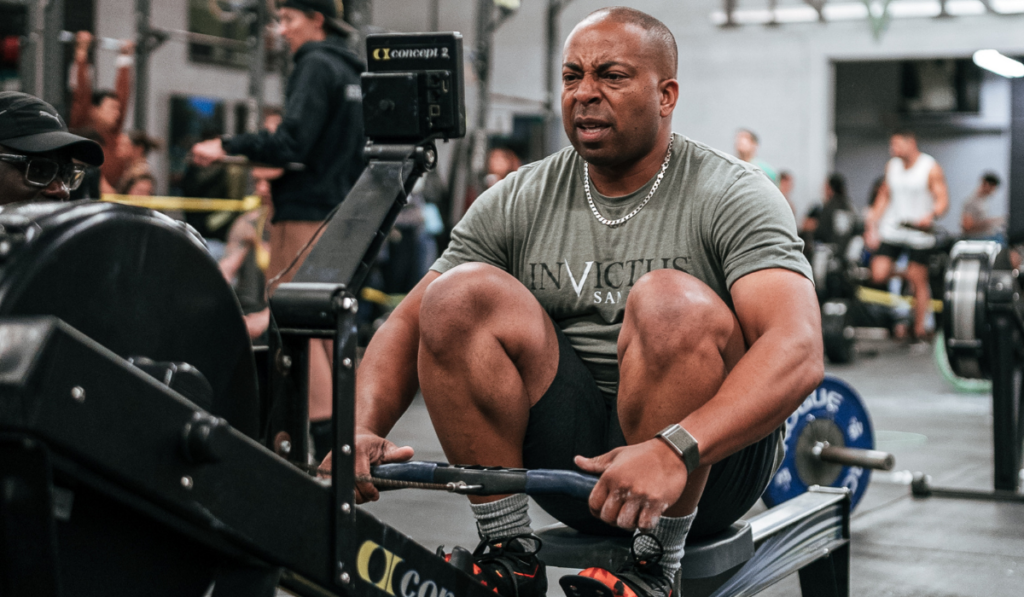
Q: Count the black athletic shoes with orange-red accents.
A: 2